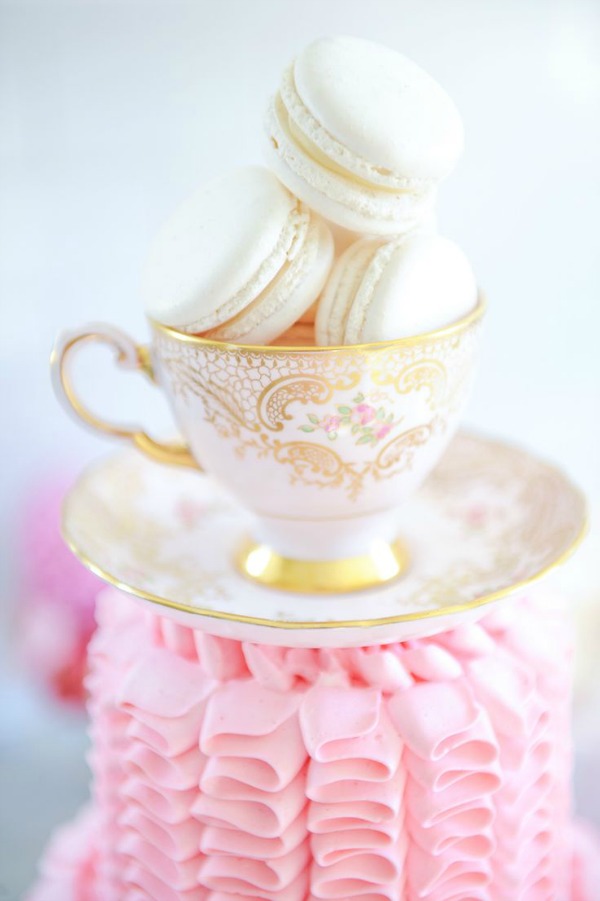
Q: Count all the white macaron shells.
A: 6